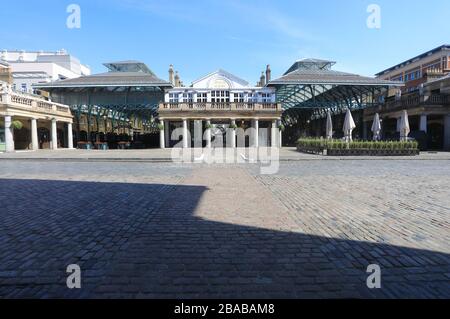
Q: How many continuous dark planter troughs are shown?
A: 1